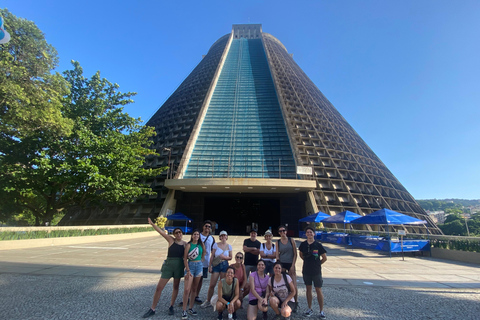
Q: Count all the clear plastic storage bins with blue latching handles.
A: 0